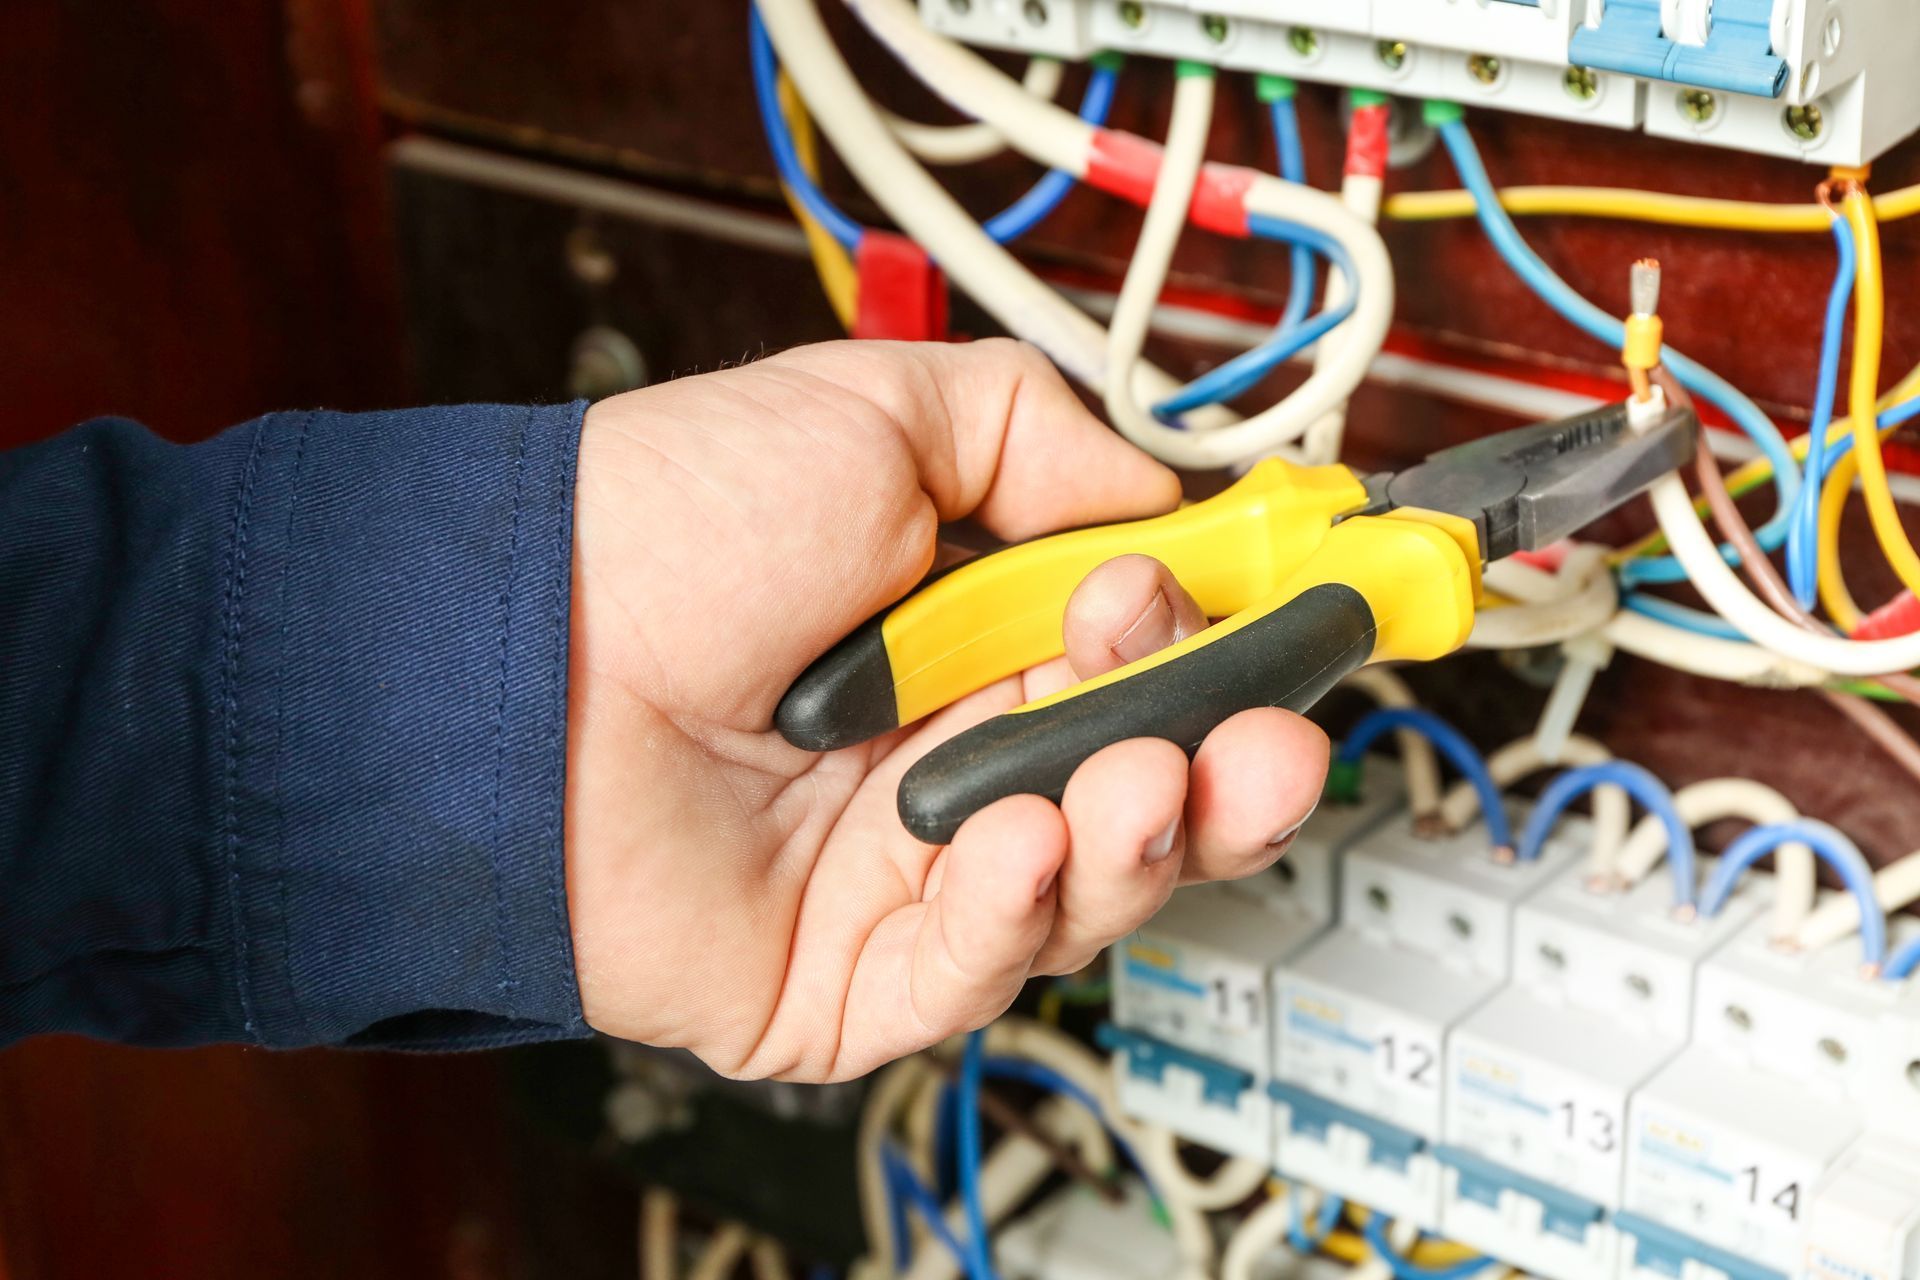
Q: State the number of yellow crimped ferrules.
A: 1